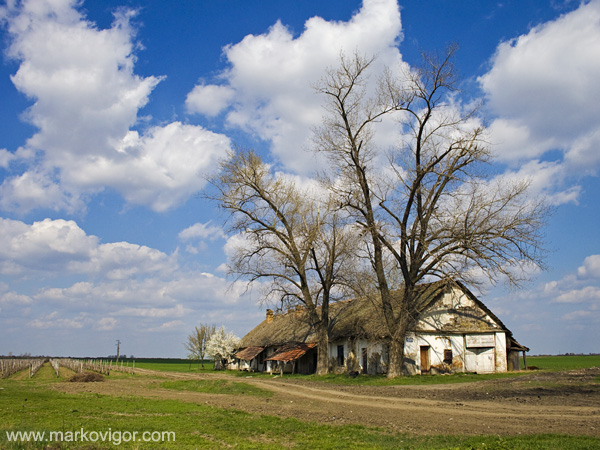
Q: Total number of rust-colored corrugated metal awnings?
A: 2